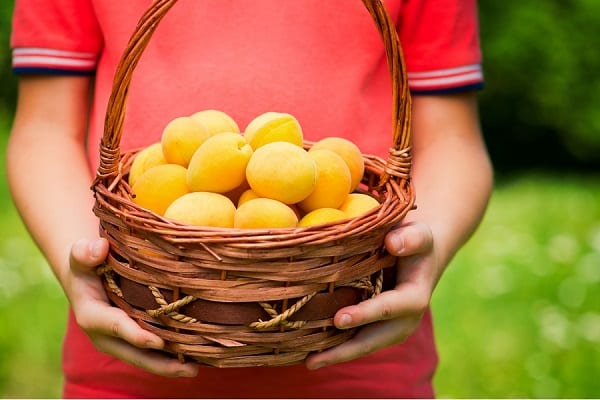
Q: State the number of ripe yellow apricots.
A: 14